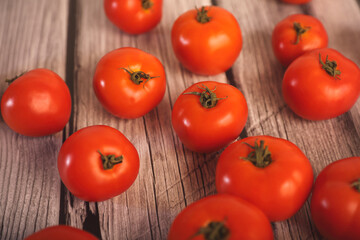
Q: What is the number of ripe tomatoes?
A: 13